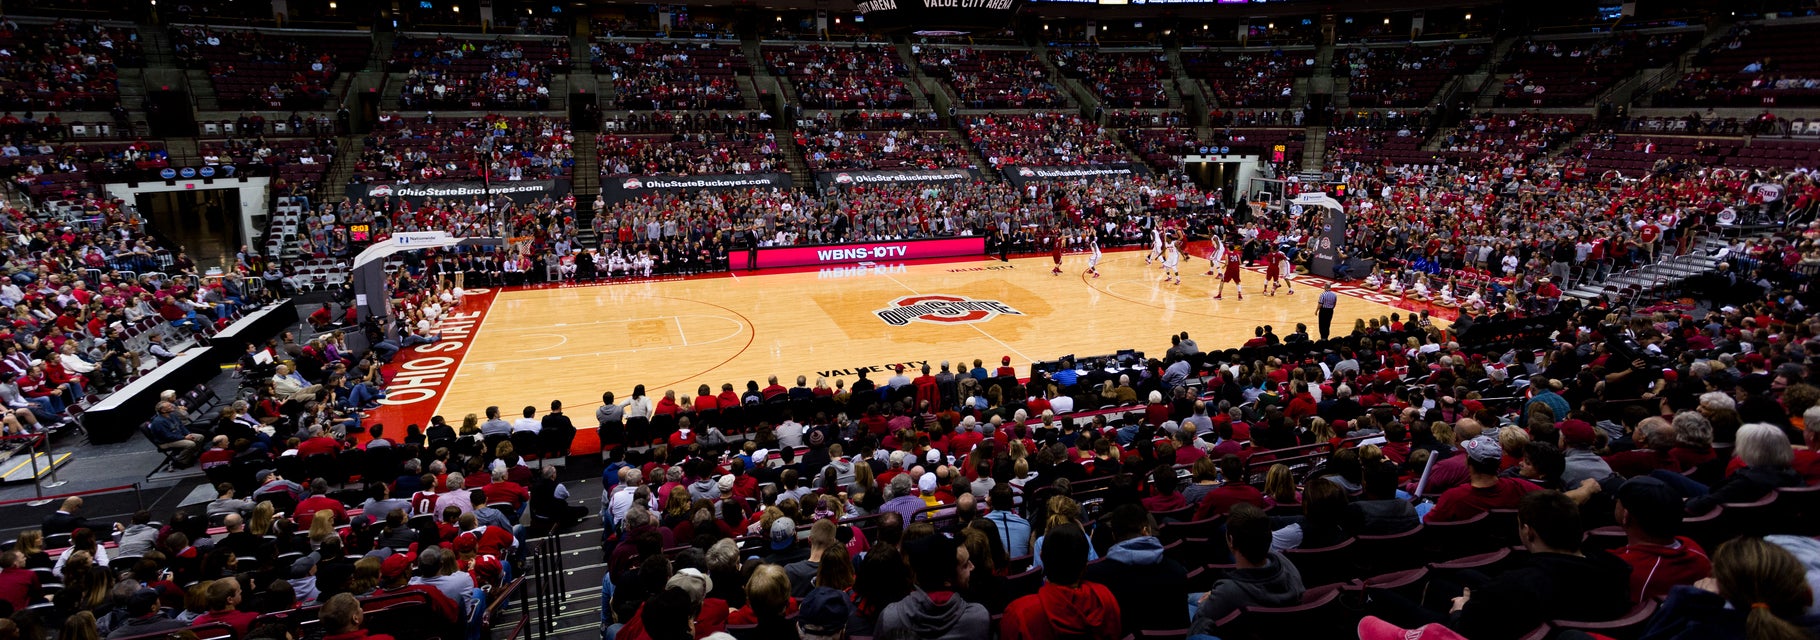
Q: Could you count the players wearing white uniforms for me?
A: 5